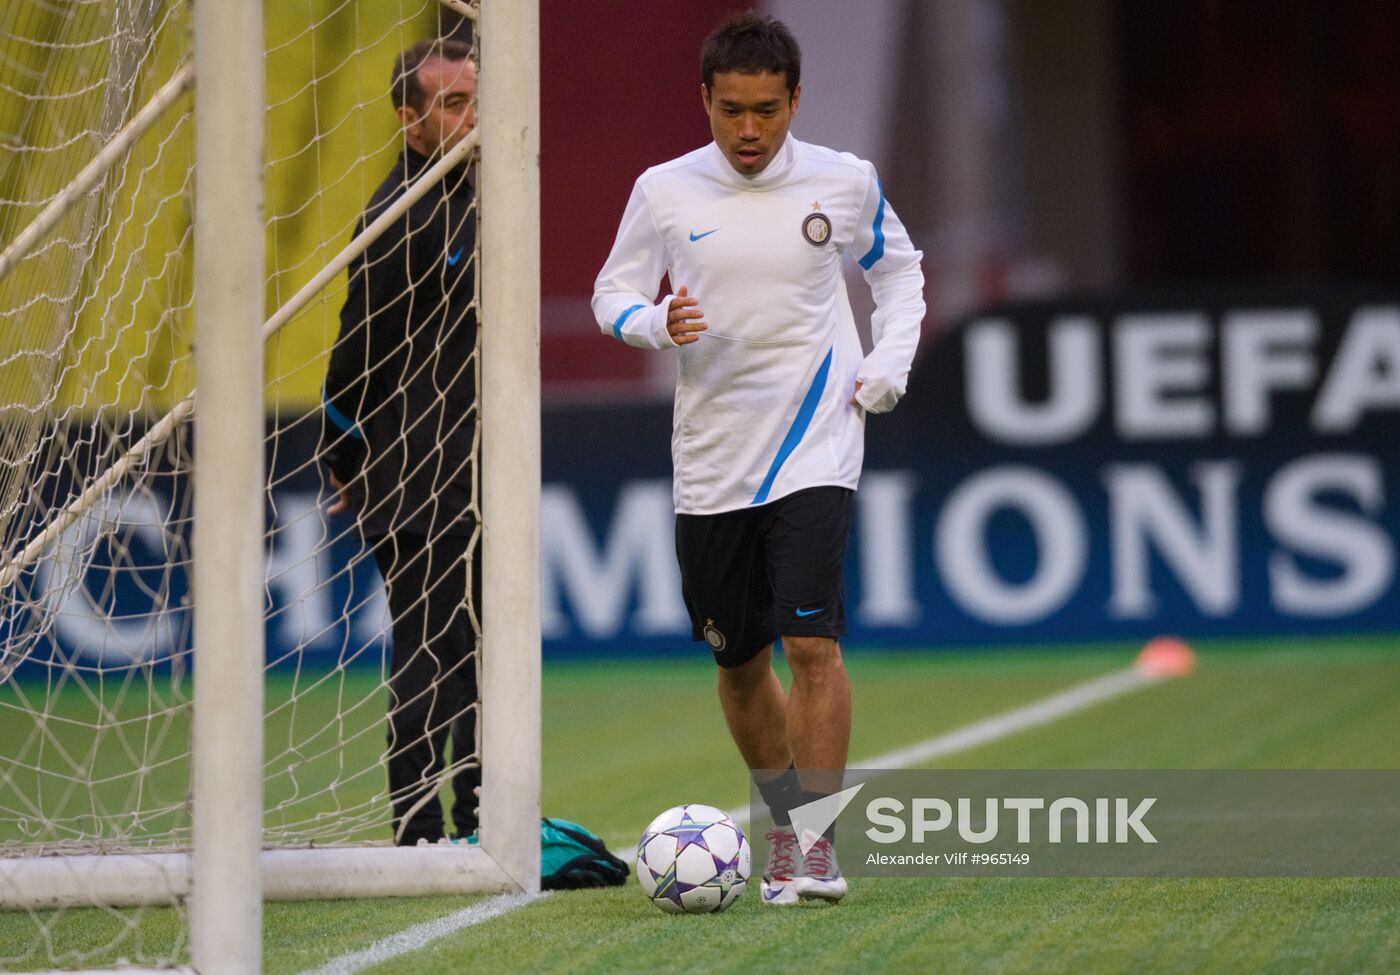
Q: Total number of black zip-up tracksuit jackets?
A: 1